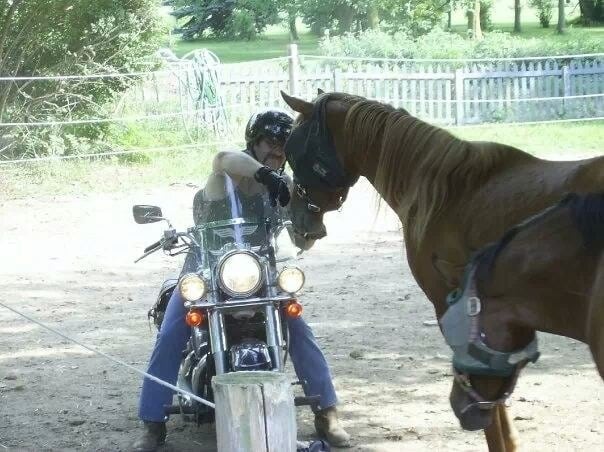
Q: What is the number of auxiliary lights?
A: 2